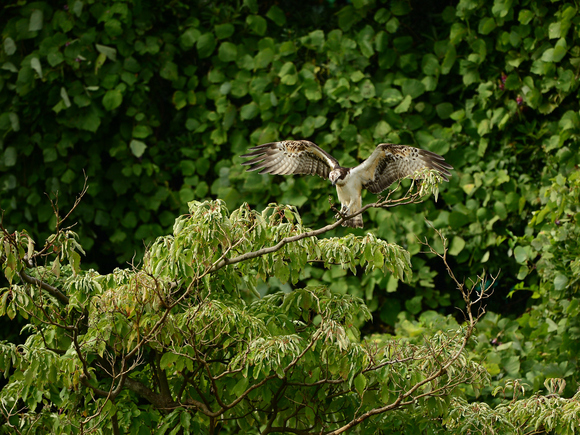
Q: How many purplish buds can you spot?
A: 3